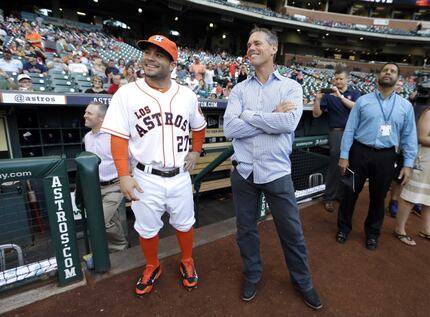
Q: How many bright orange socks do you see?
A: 2